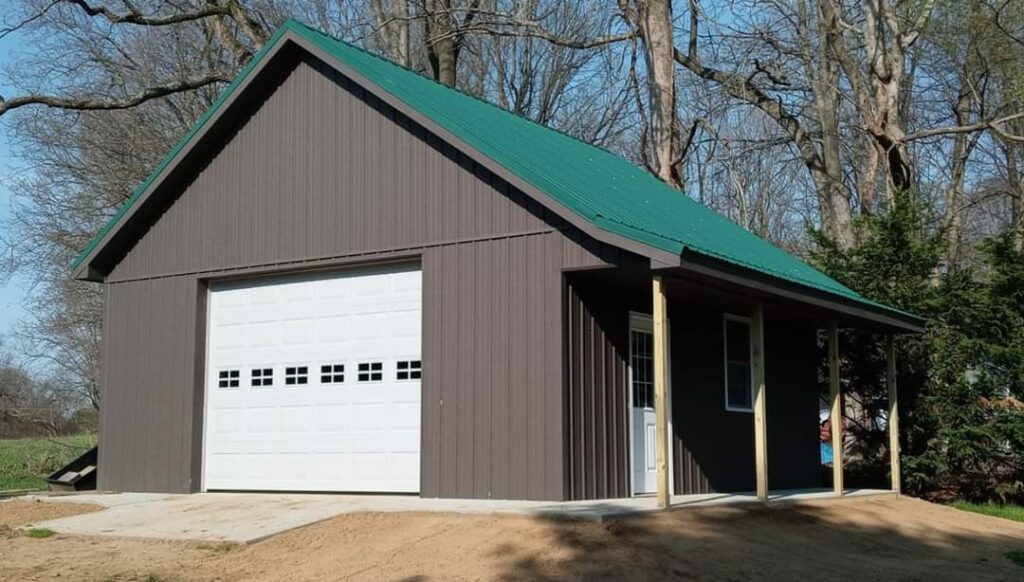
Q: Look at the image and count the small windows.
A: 6